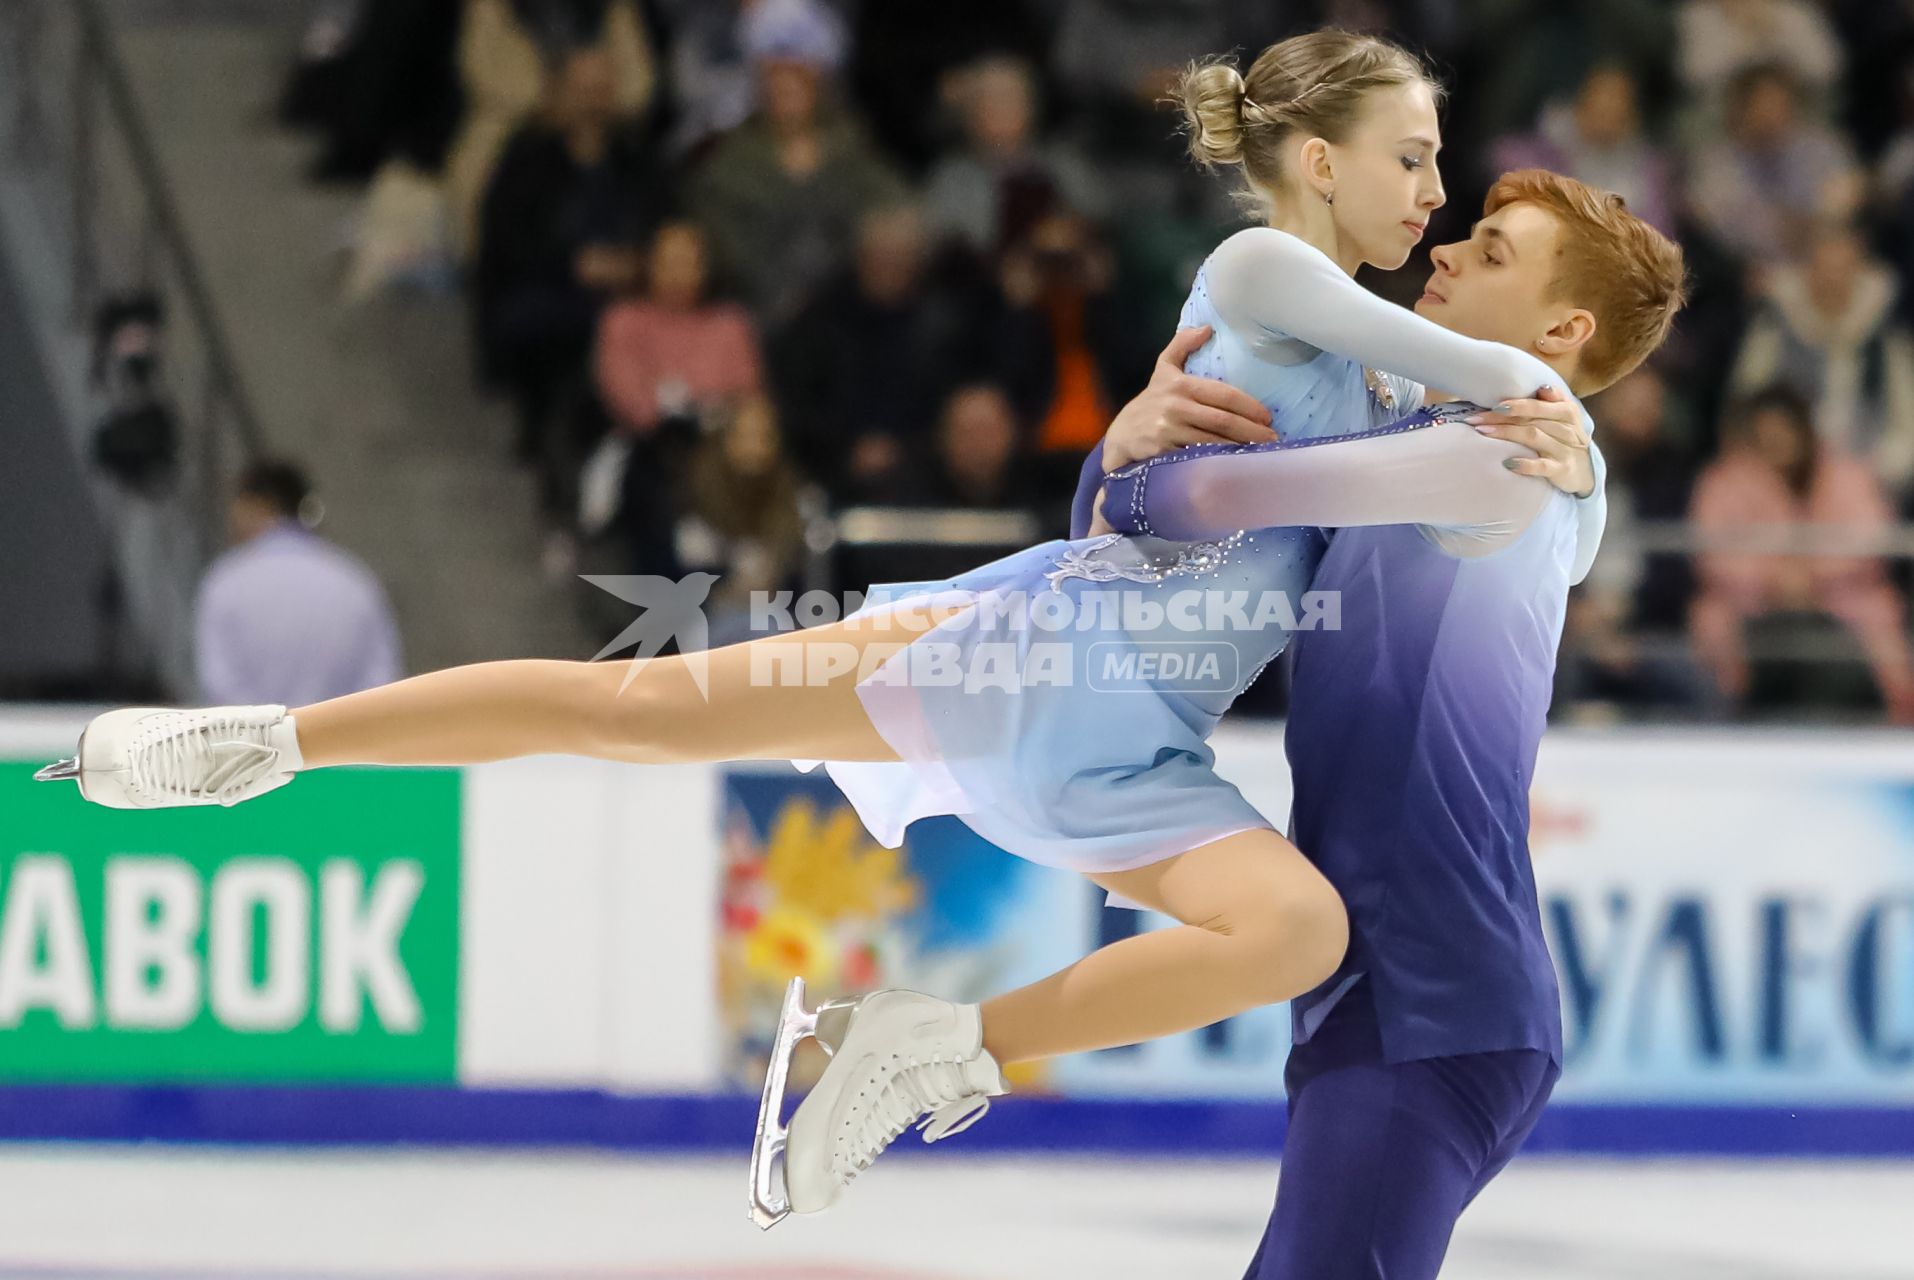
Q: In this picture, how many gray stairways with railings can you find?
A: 1